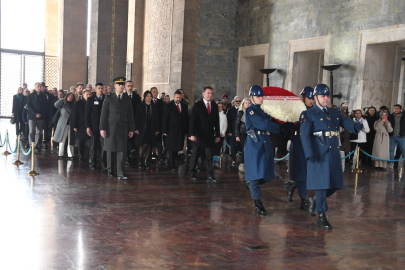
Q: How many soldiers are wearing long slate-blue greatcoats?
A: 3